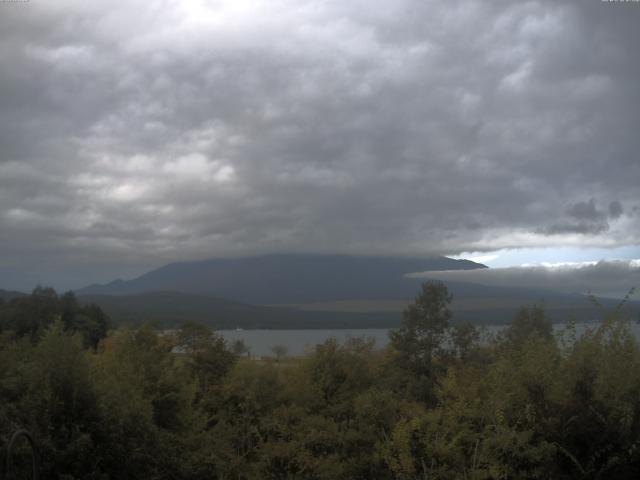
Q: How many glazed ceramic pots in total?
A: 0